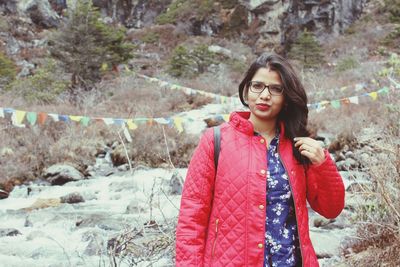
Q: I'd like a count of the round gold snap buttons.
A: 4